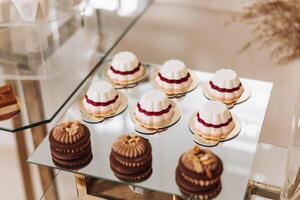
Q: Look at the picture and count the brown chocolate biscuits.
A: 3